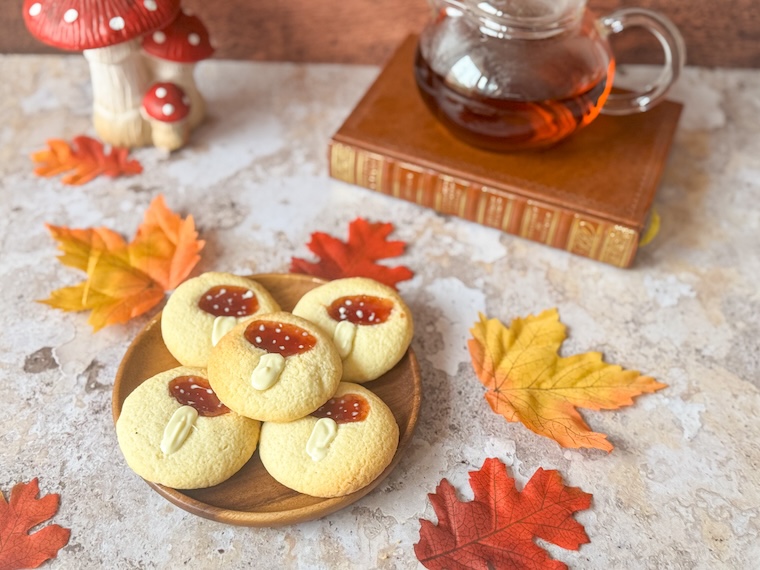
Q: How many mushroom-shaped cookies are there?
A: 5